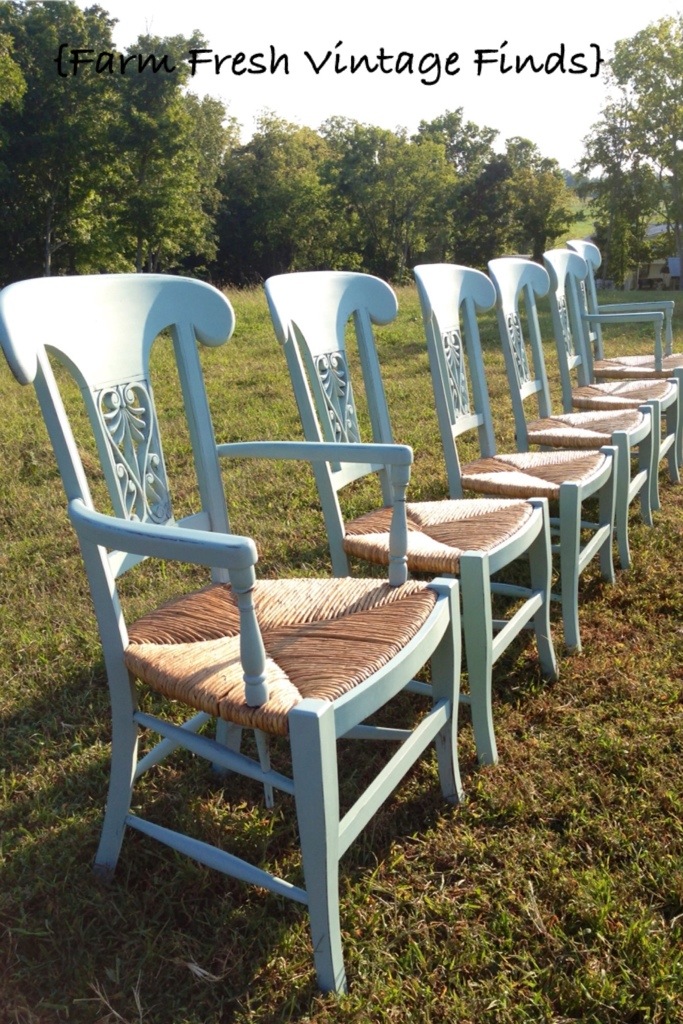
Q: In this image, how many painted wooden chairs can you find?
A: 6